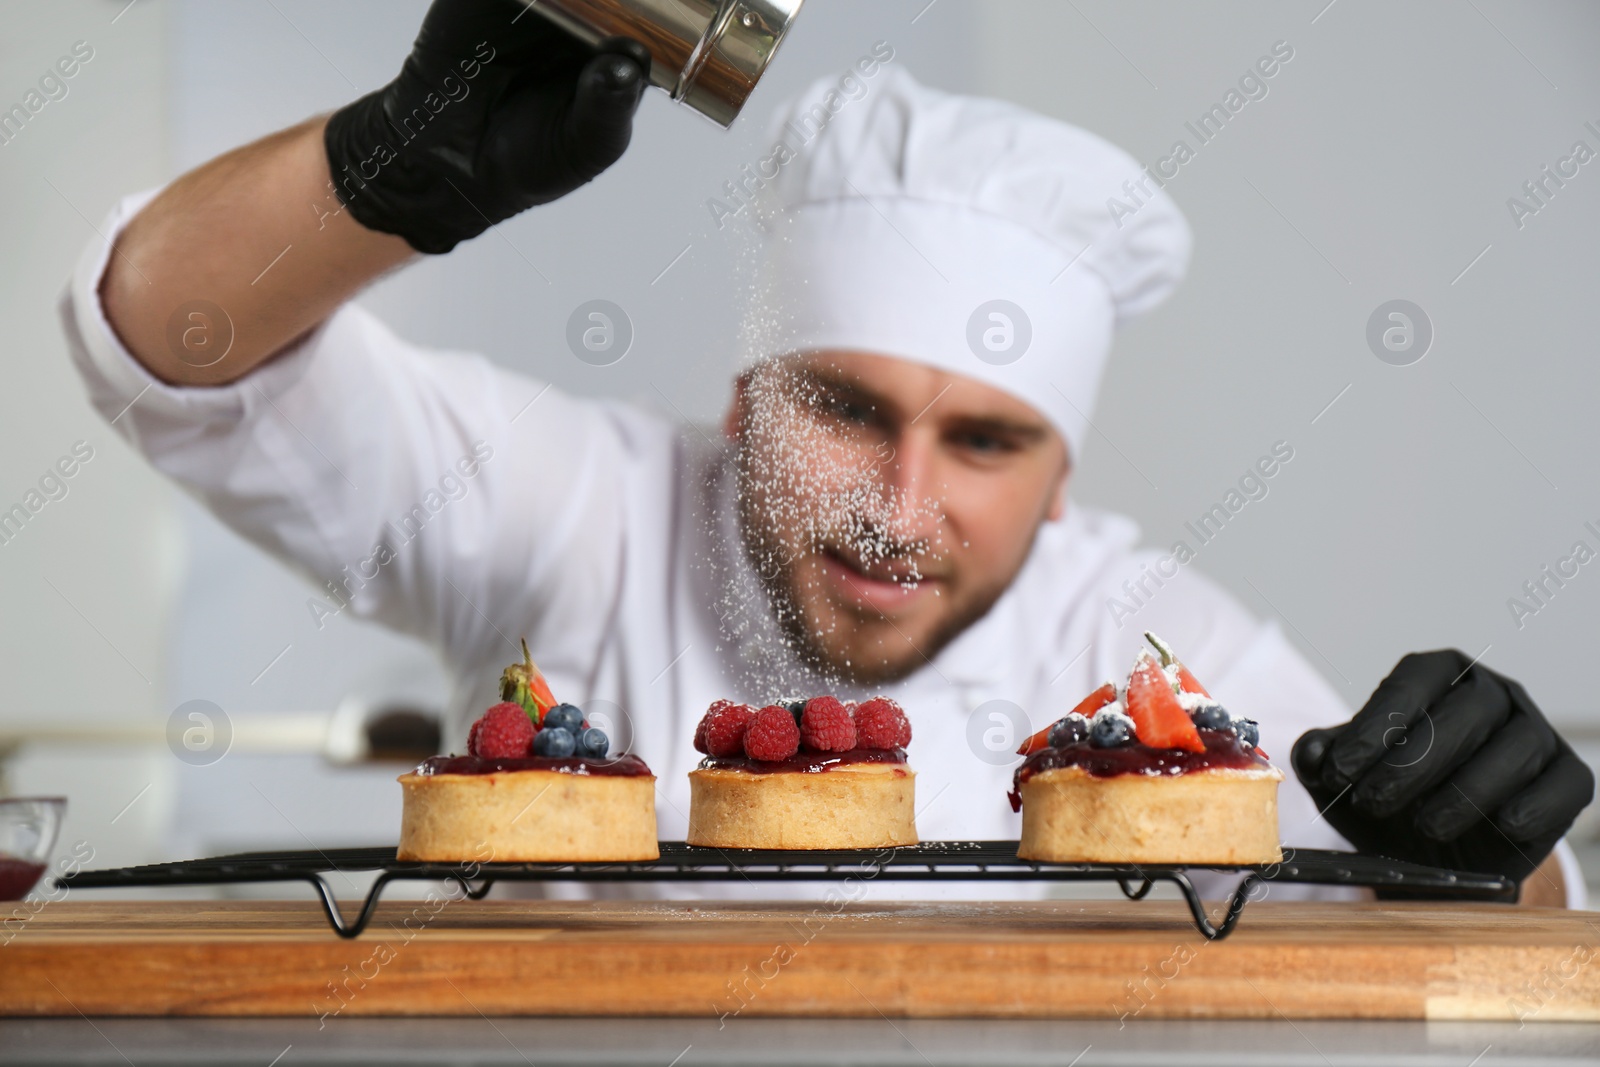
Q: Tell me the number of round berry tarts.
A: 3